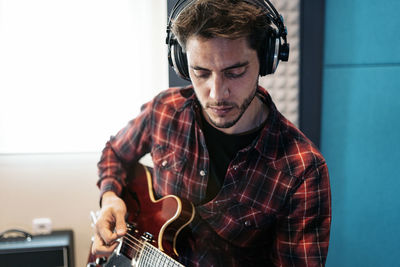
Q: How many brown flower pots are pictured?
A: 0